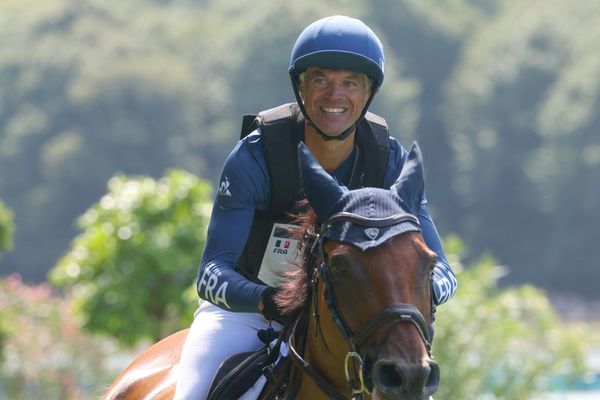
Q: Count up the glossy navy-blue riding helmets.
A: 1